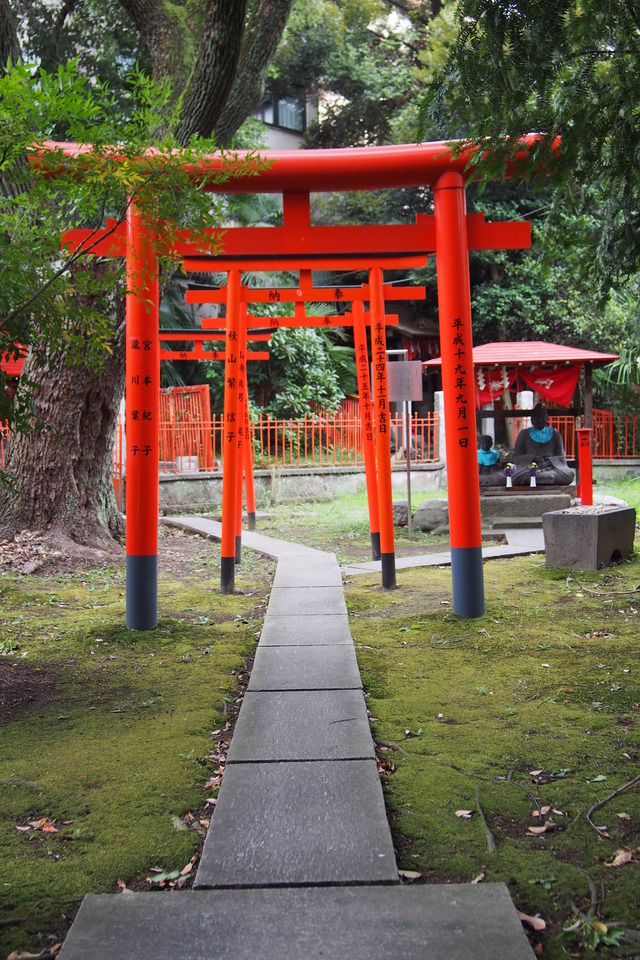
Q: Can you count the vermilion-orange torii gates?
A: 4